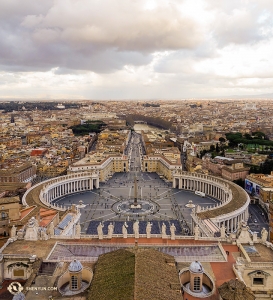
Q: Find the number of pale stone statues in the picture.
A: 13